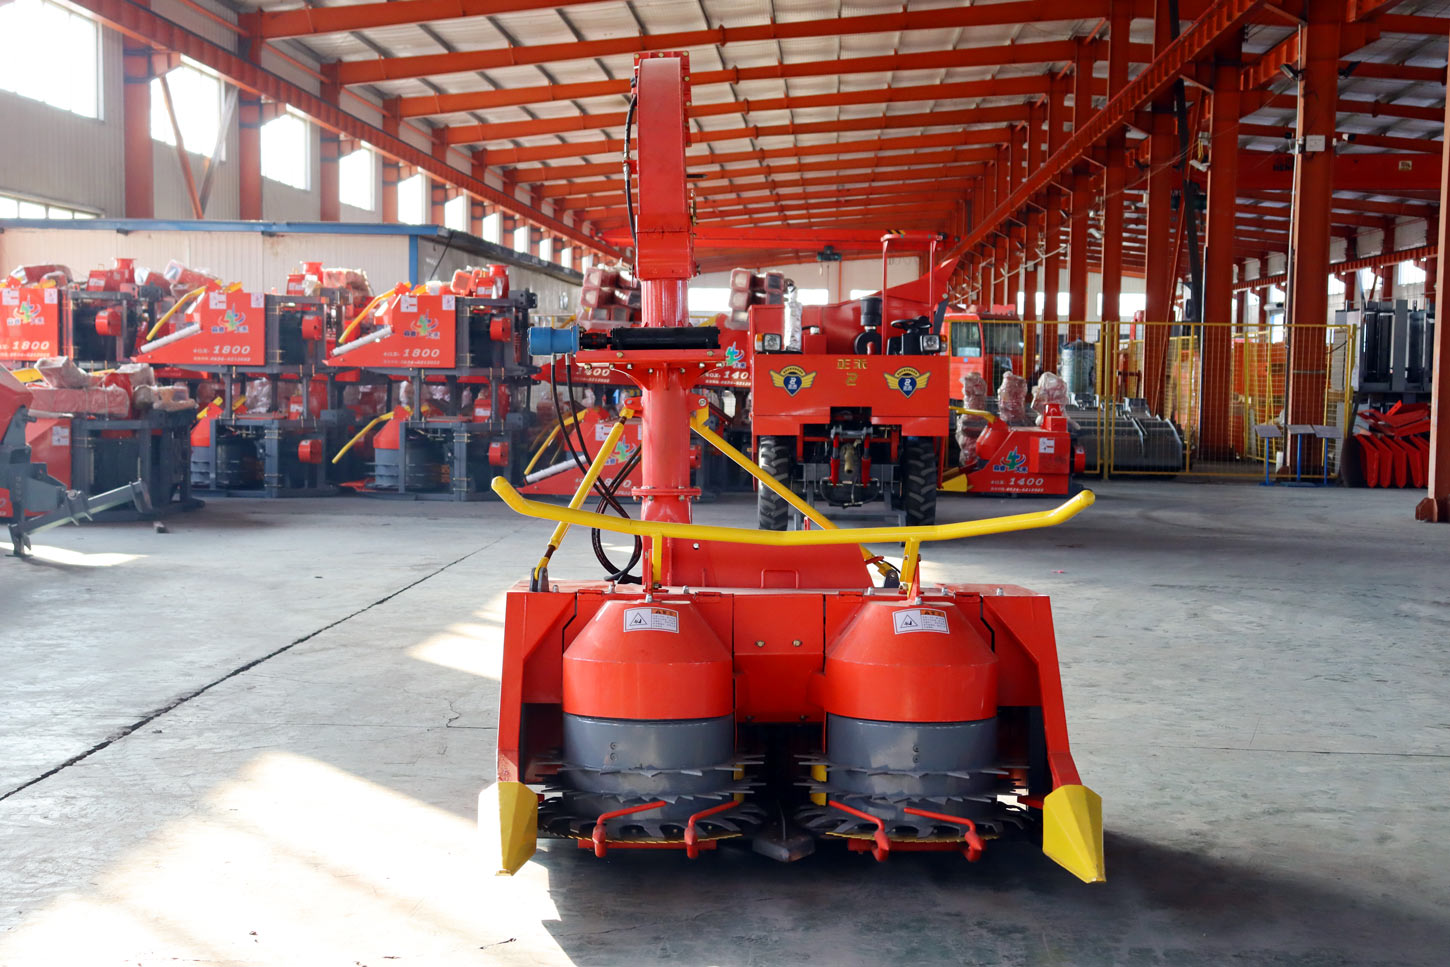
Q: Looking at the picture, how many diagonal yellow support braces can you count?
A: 2